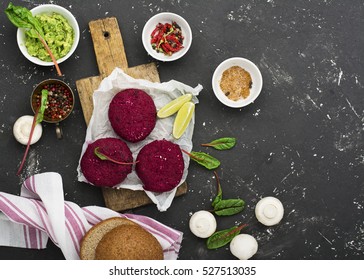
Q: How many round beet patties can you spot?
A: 3